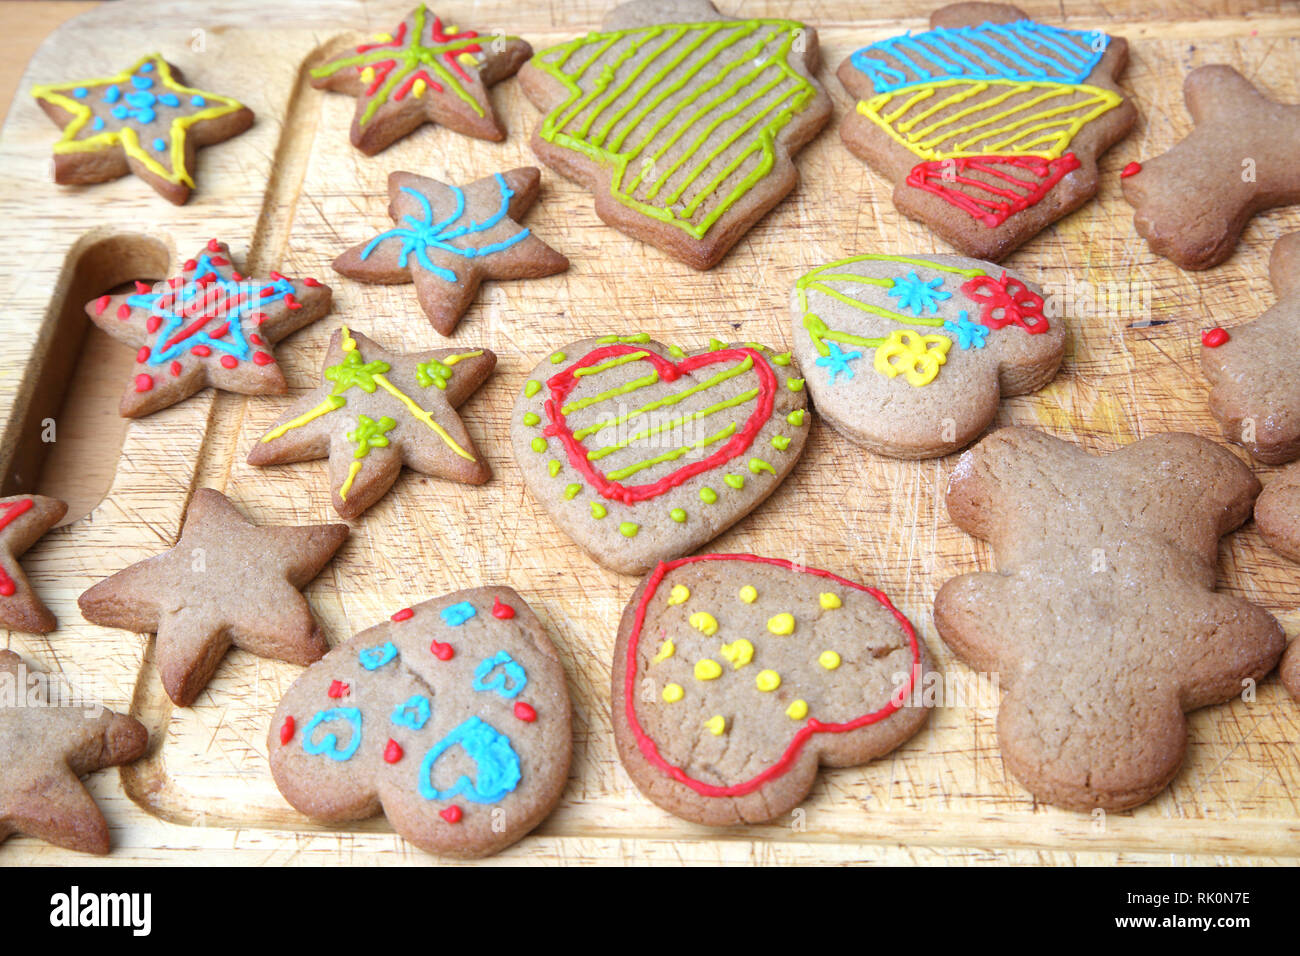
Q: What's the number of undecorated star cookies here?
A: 2